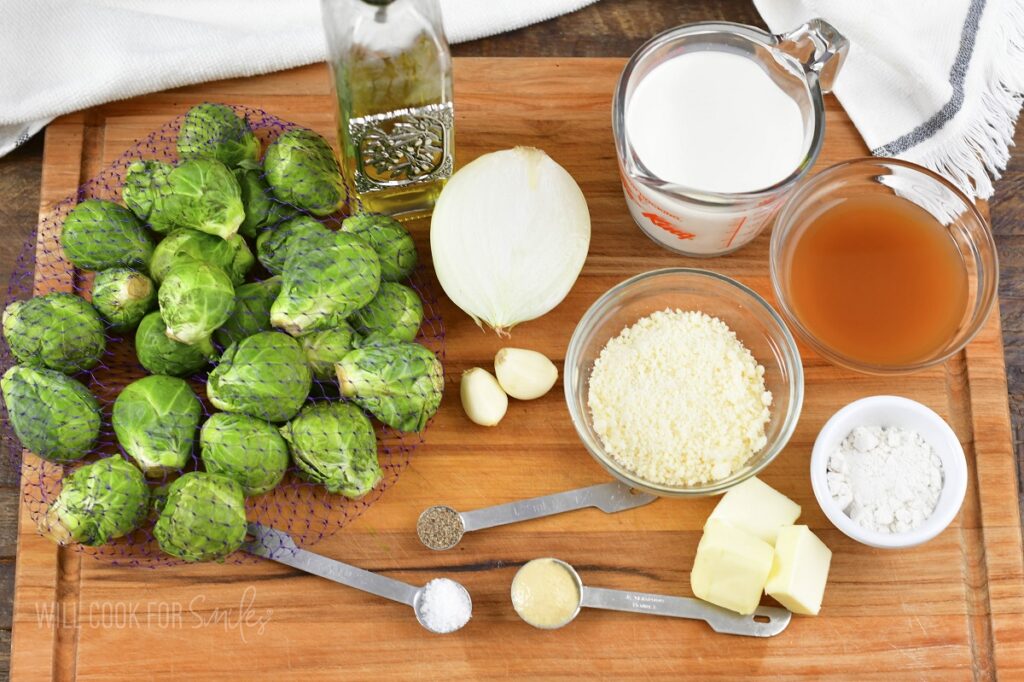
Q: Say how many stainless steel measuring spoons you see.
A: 3